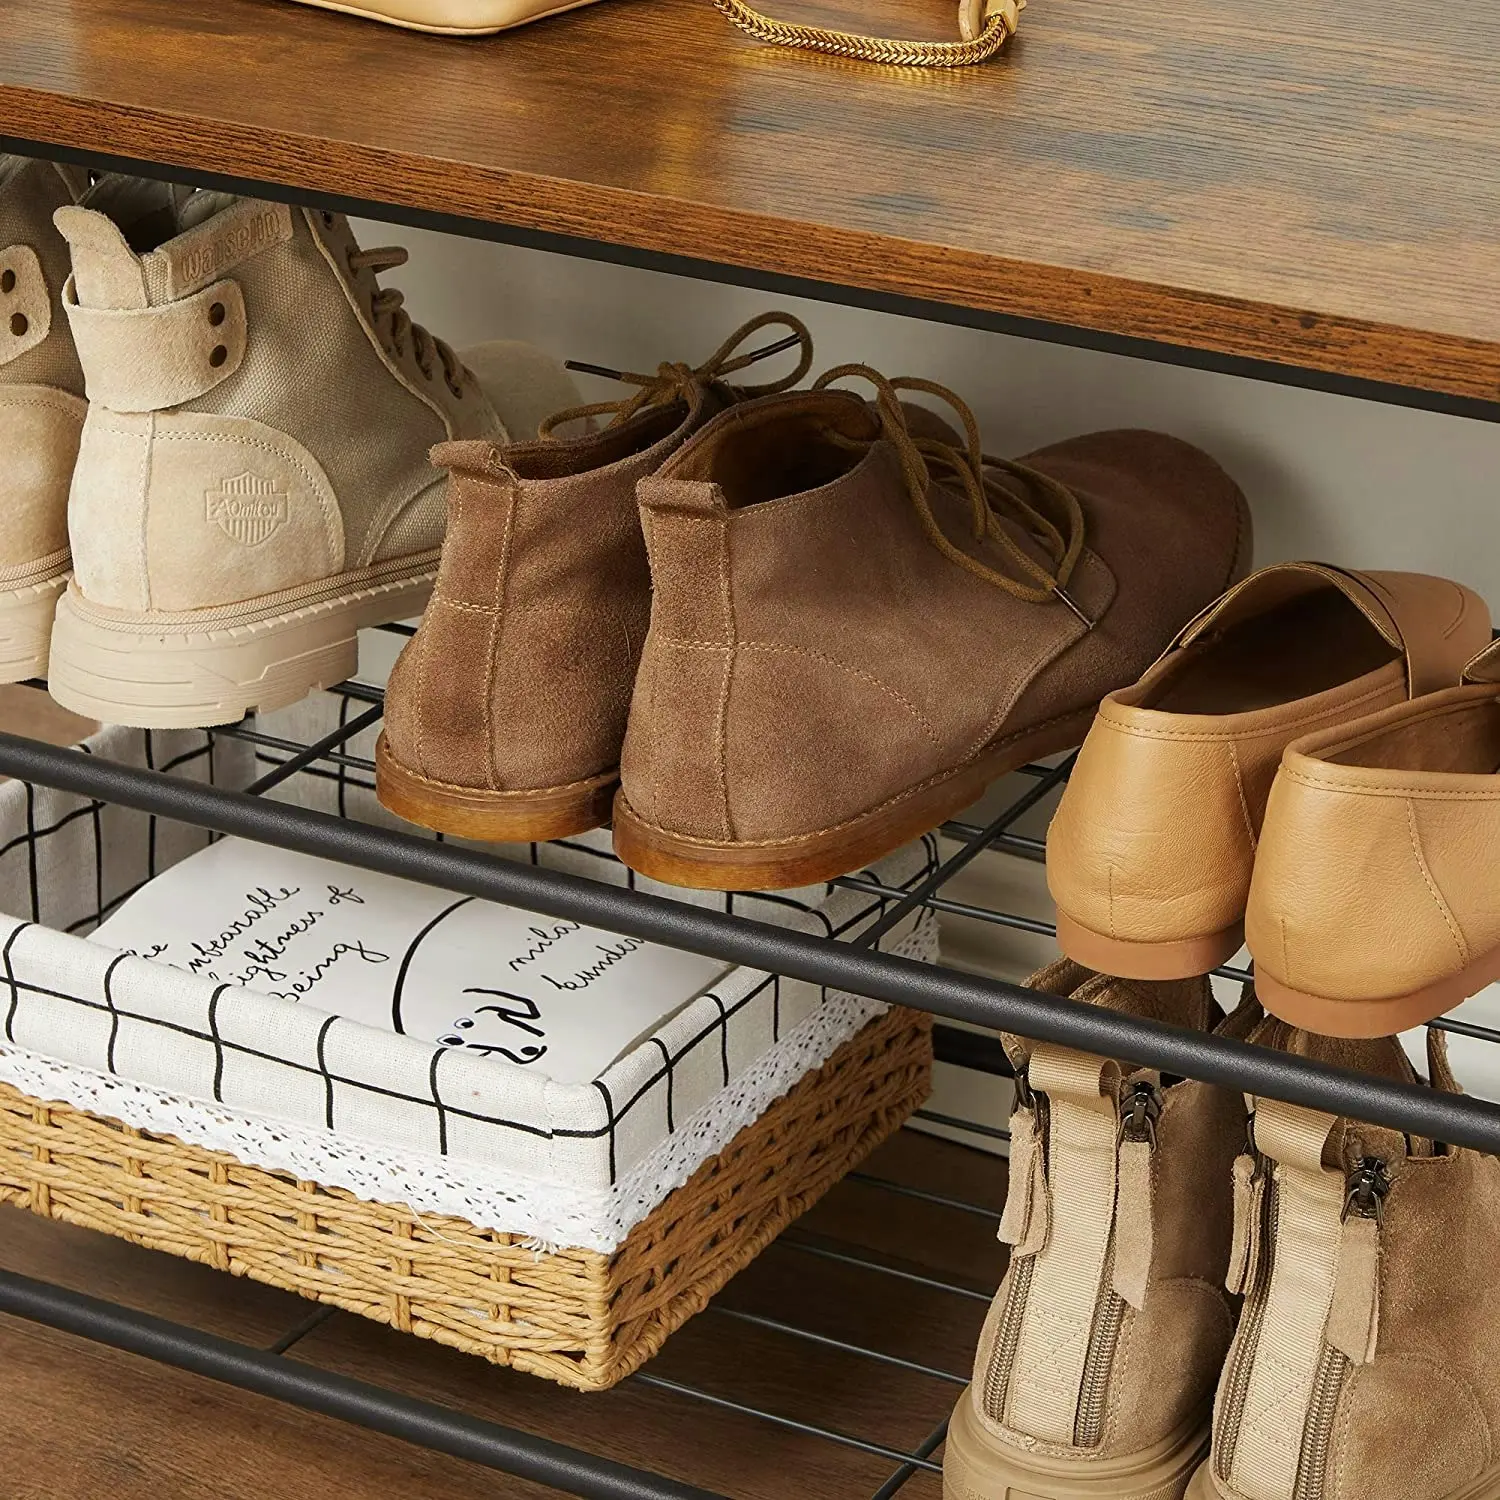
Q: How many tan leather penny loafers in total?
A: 2